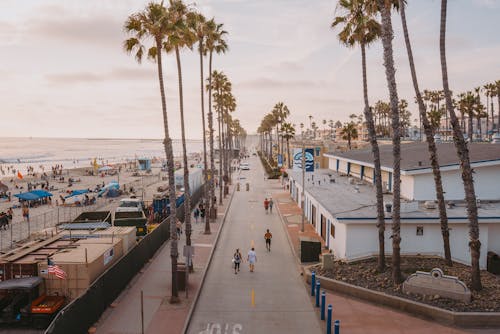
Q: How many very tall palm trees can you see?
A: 8